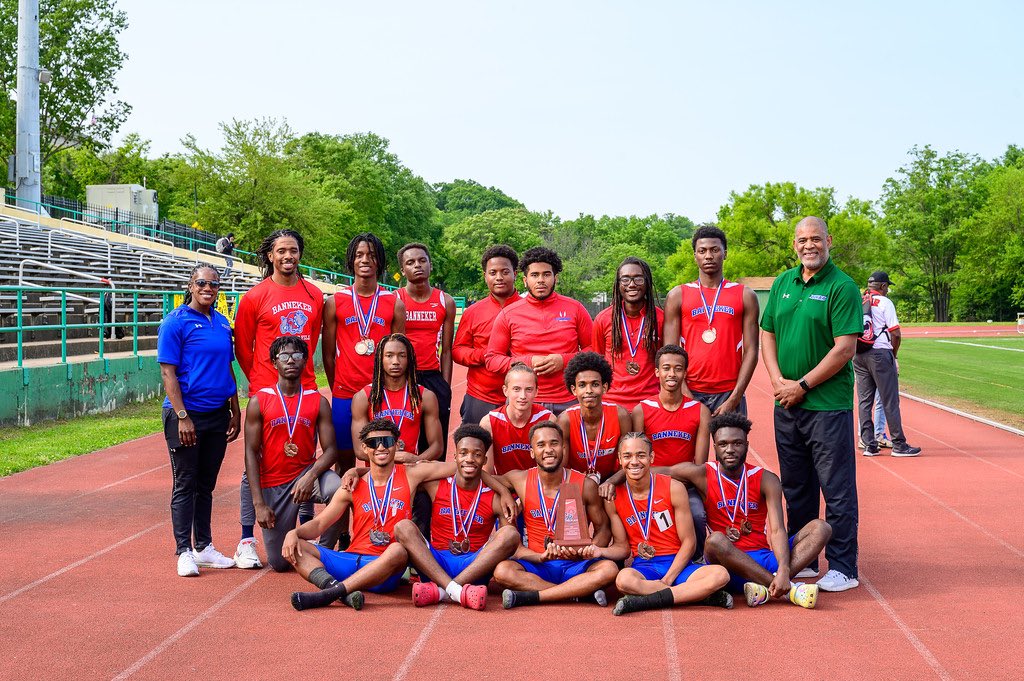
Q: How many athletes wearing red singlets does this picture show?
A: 13